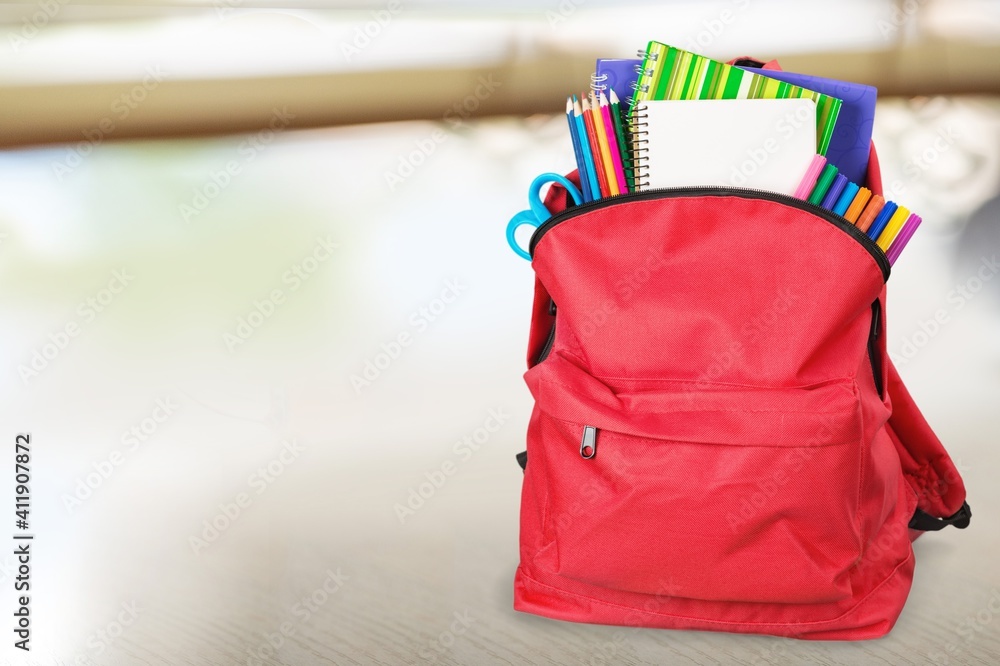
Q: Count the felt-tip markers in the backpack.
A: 9